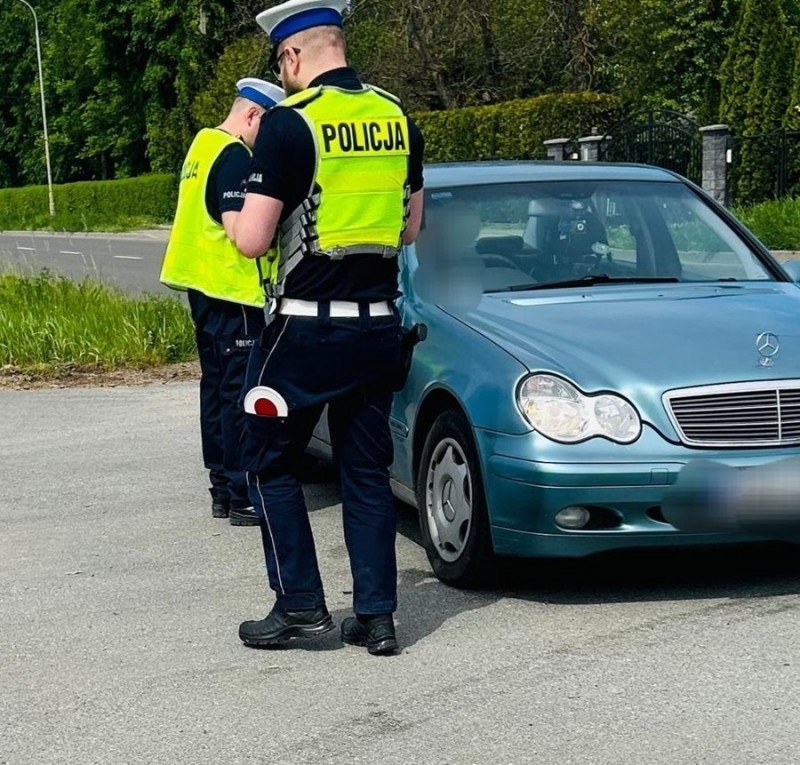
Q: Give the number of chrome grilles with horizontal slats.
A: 1